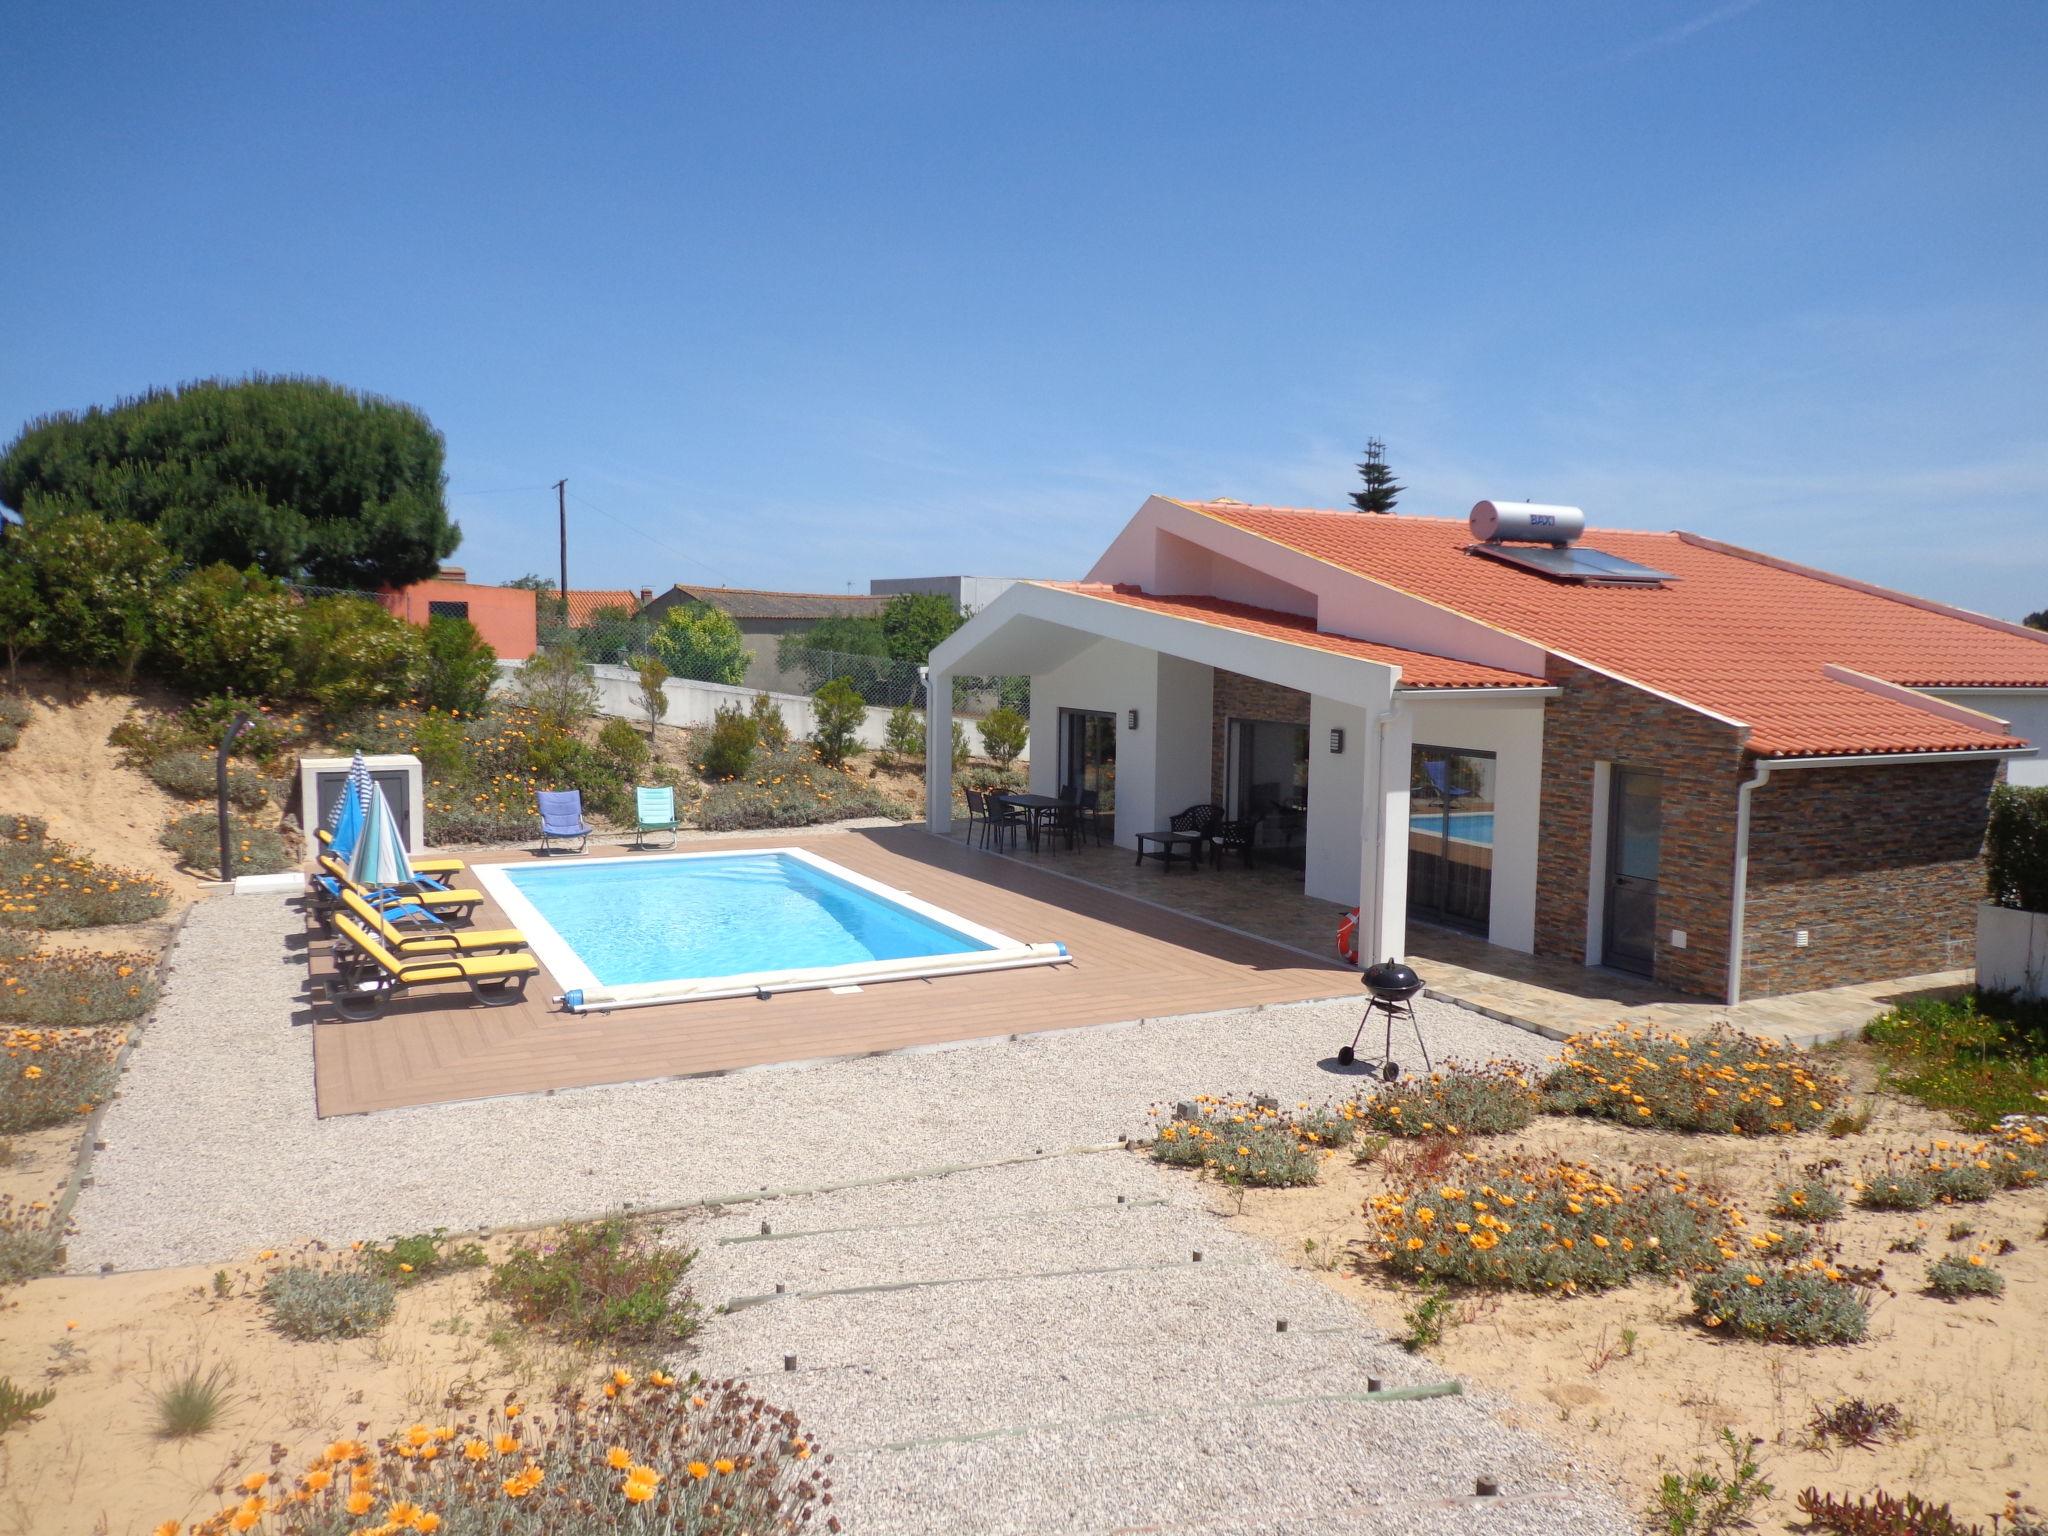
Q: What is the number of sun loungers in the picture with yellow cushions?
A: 4